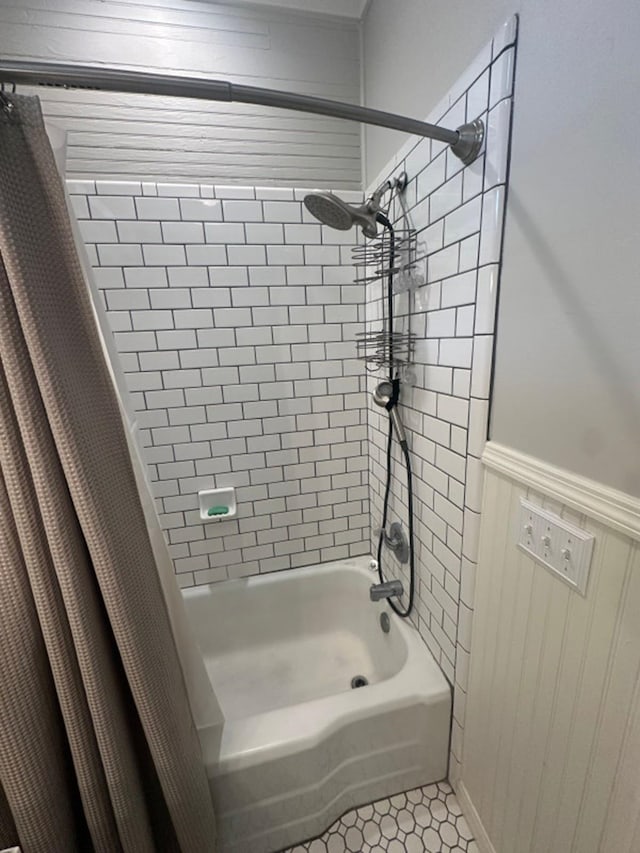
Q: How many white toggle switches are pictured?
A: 3